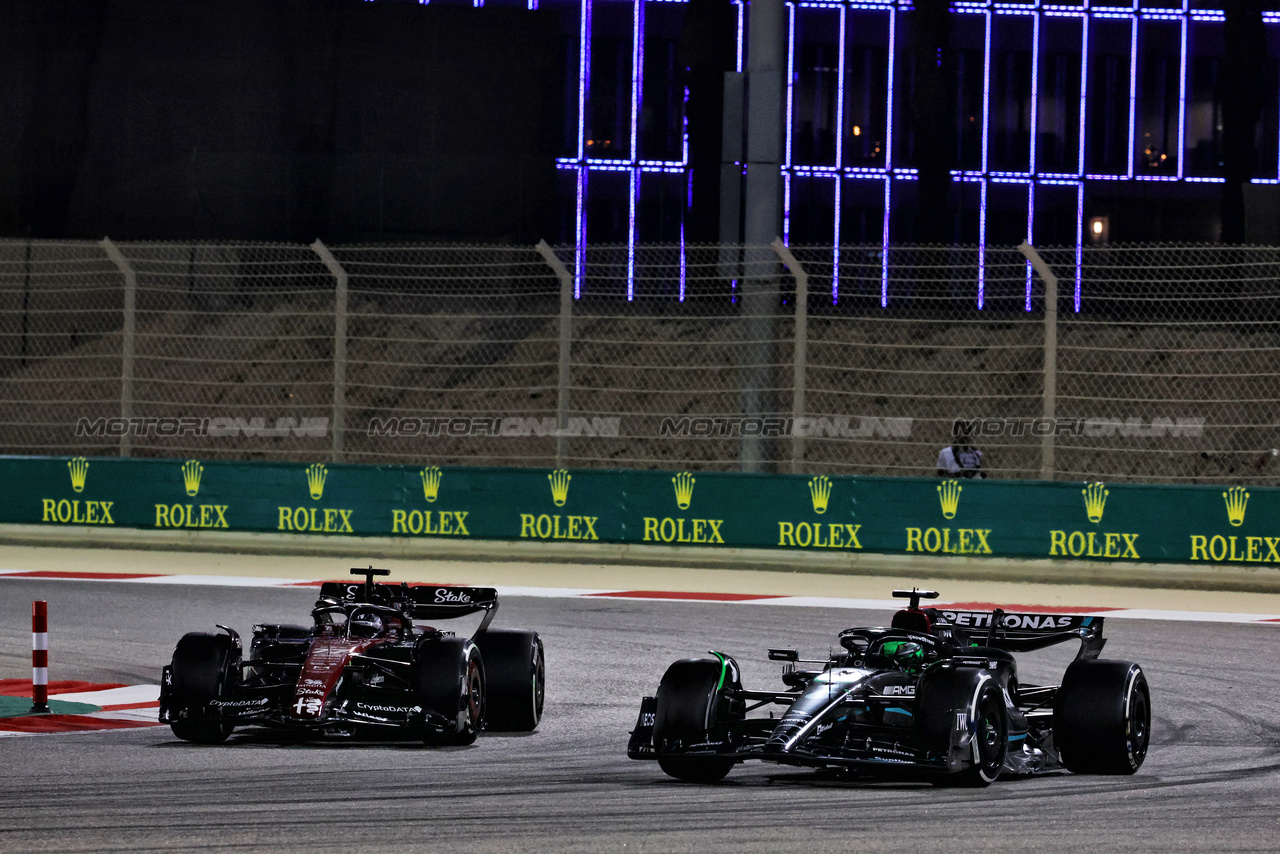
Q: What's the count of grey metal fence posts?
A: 5